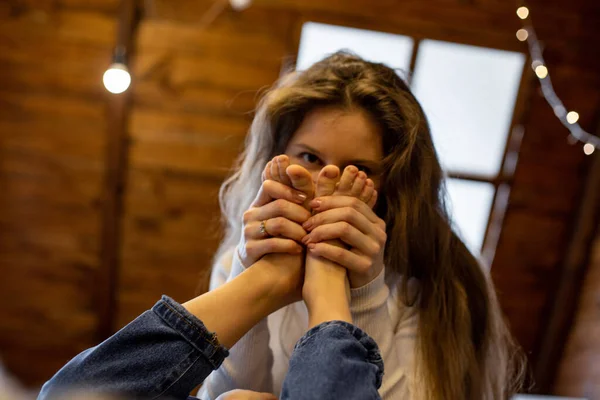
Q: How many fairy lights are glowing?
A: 5